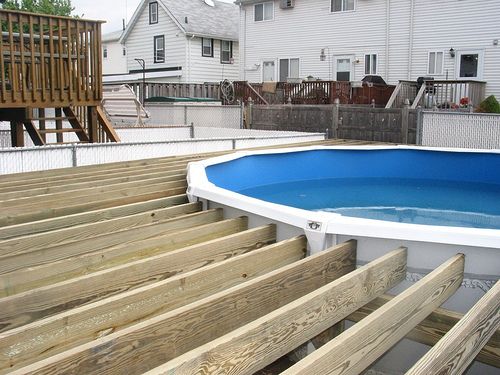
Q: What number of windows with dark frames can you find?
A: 4